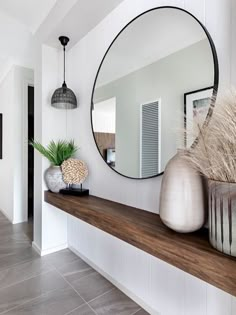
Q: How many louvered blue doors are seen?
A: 1